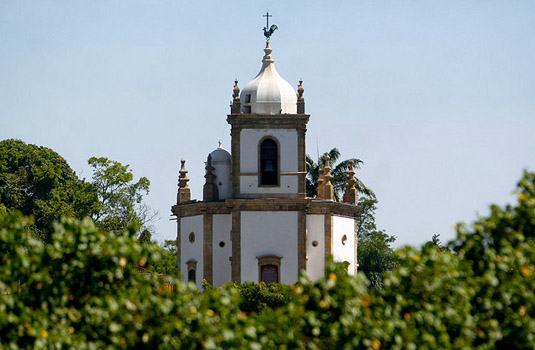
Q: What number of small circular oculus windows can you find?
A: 4